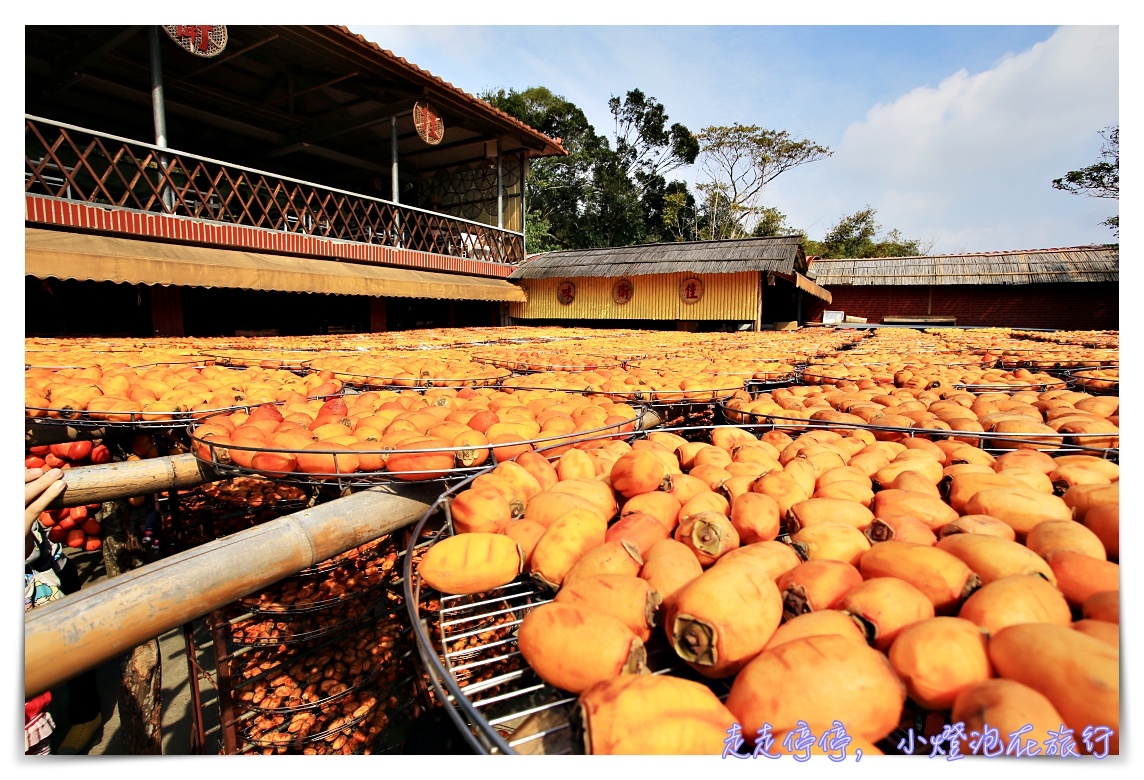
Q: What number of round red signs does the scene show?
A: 5